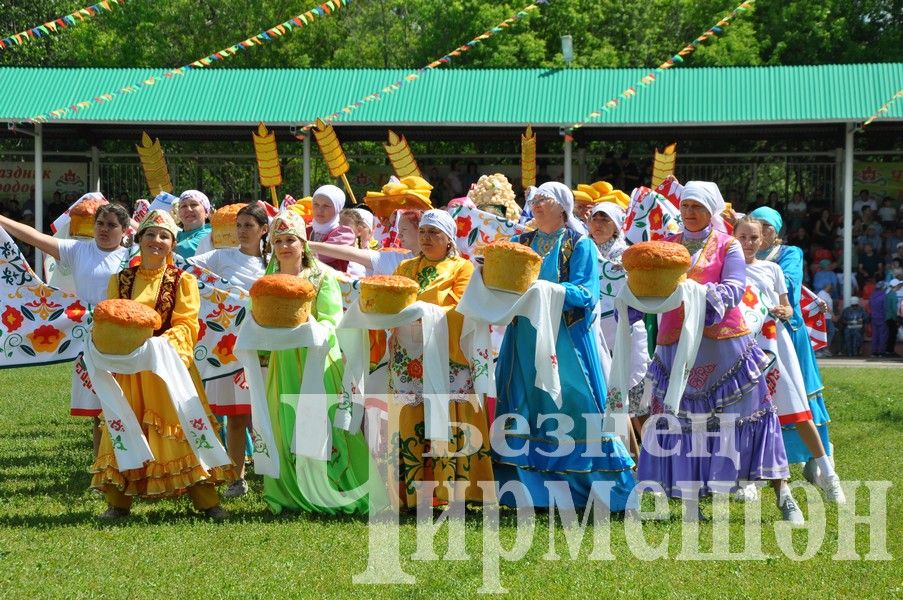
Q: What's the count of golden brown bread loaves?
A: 7